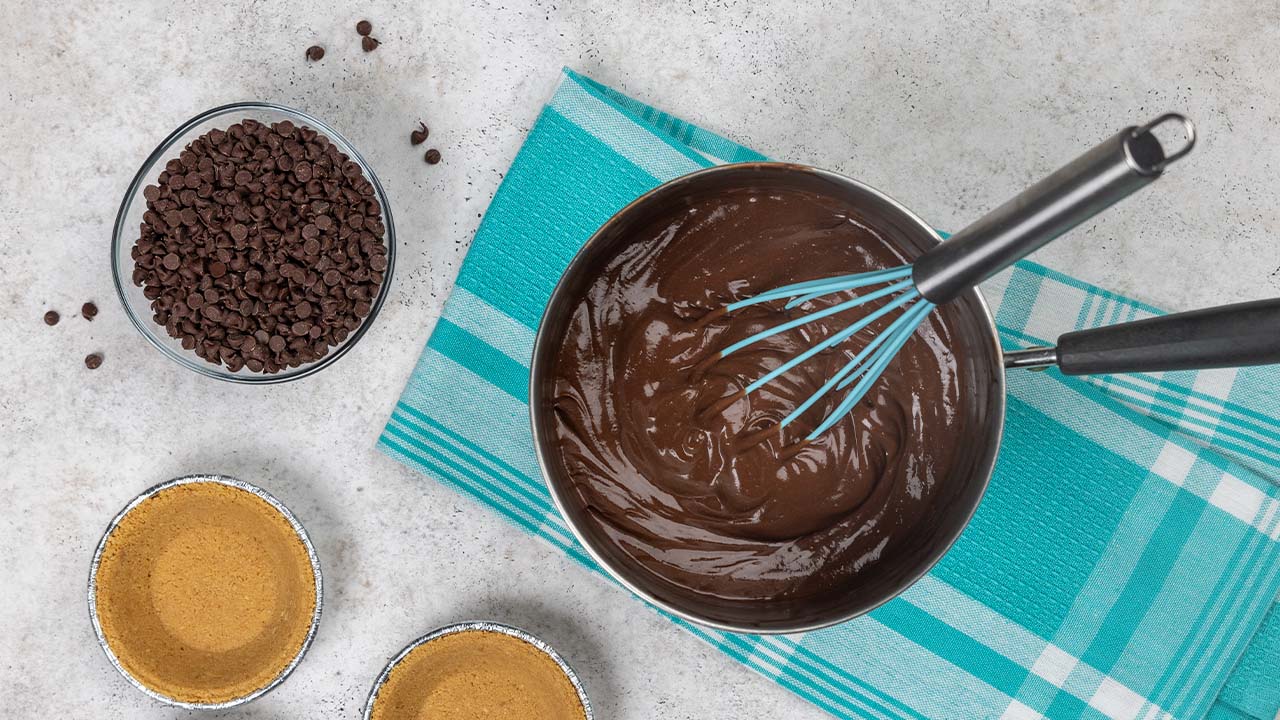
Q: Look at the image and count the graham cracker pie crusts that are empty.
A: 2